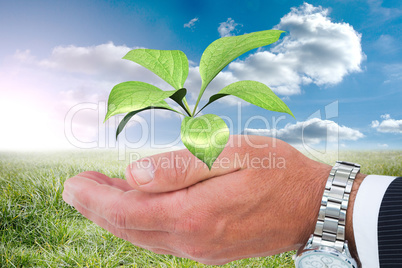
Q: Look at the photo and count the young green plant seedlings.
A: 1